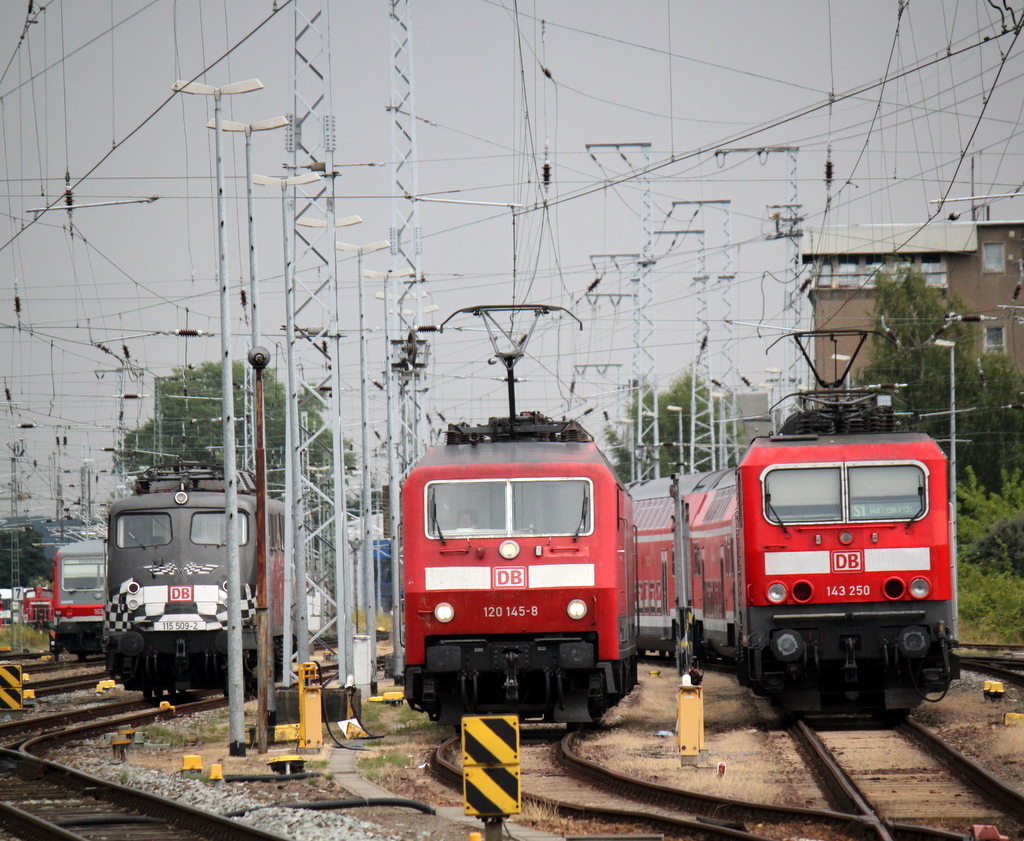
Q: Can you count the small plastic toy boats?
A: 0